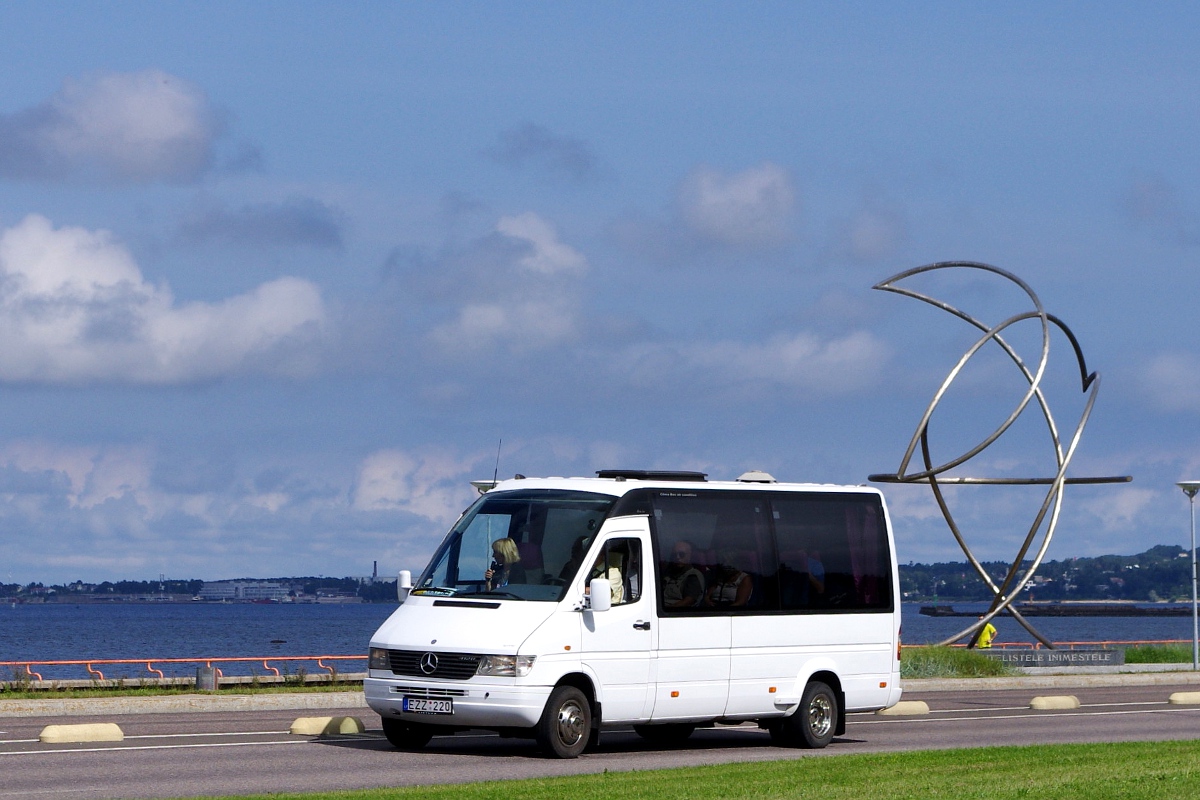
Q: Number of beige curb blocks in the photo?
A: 5